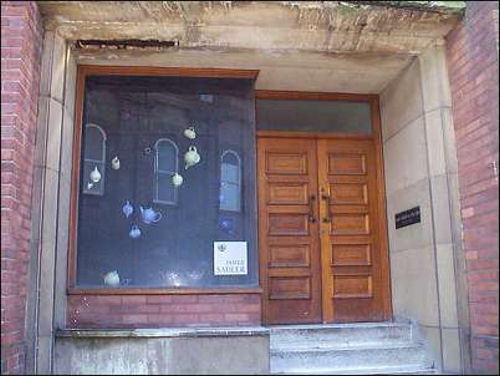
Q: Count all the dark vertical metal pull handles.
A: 2